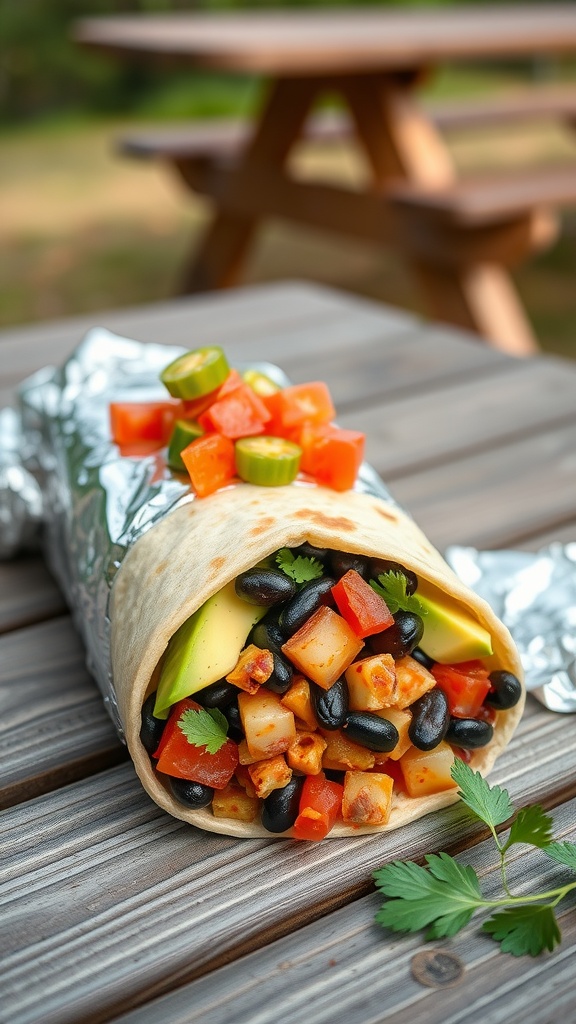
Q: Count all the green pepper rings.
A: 4